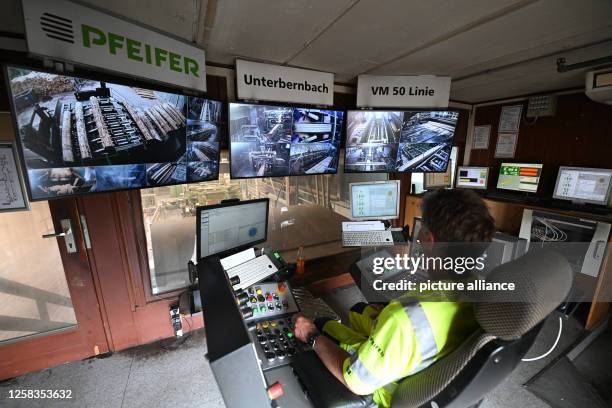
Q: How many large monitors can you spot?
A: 3